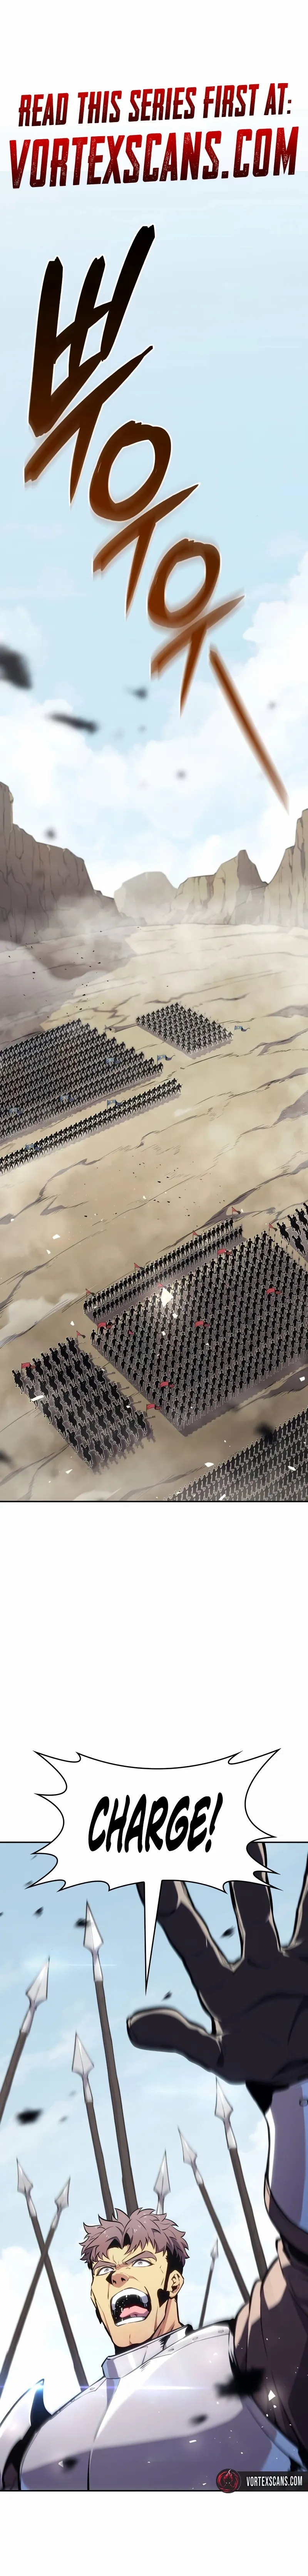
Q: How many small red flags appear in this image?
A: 15